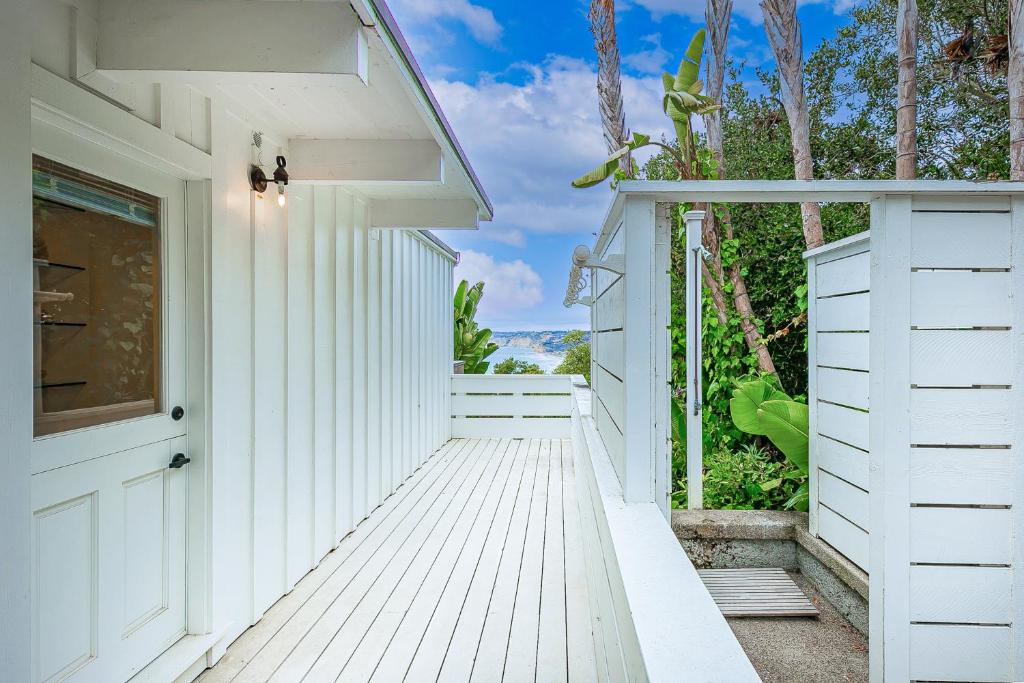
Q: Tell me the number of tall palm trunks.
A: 5